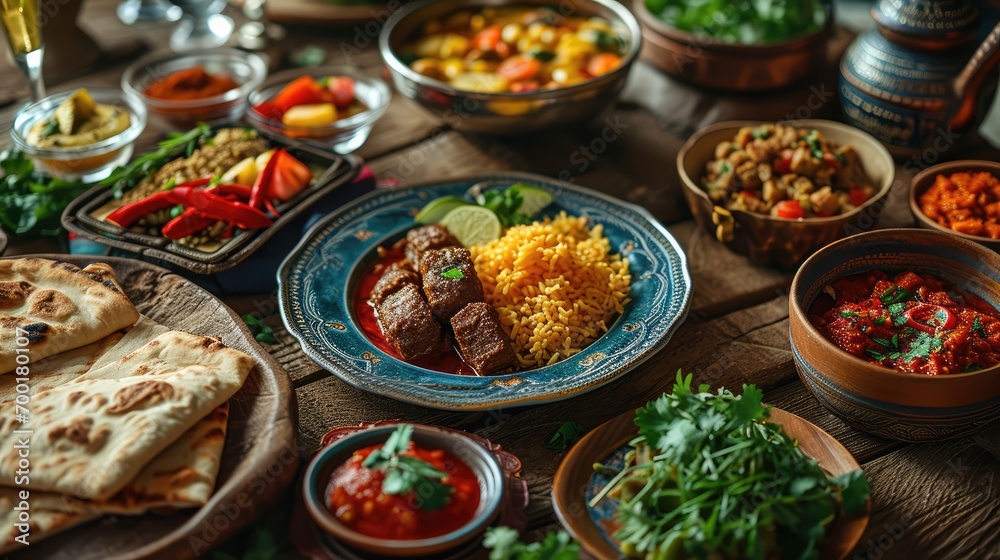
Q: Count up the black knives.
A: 0